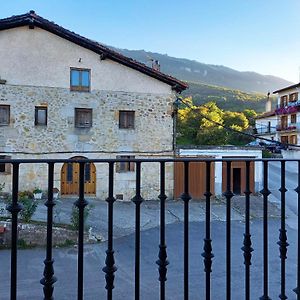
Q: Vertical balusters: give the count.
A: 13